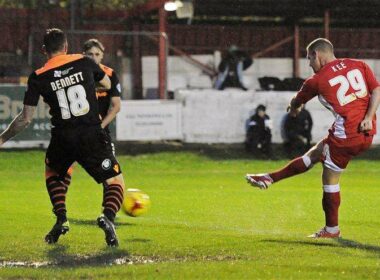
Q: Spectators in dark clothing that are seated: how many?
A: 2